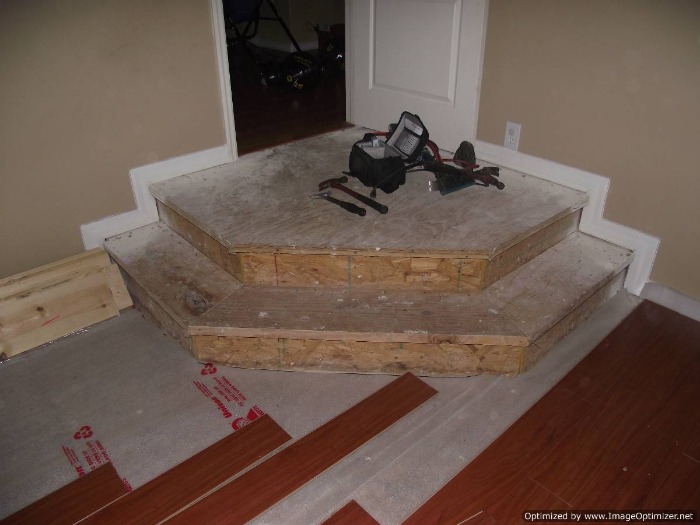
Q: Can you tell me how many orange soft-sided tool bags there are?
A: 0